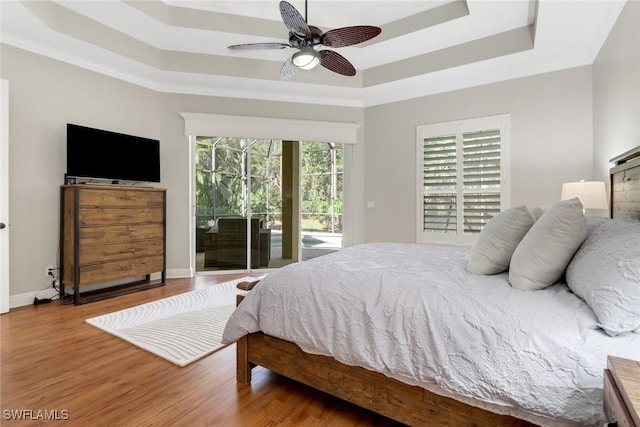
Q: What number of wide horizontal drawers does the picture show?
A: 5